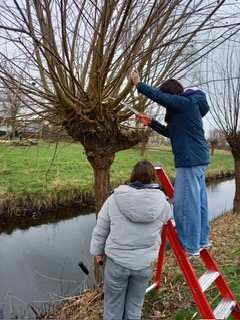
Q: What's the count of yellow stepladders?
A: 0